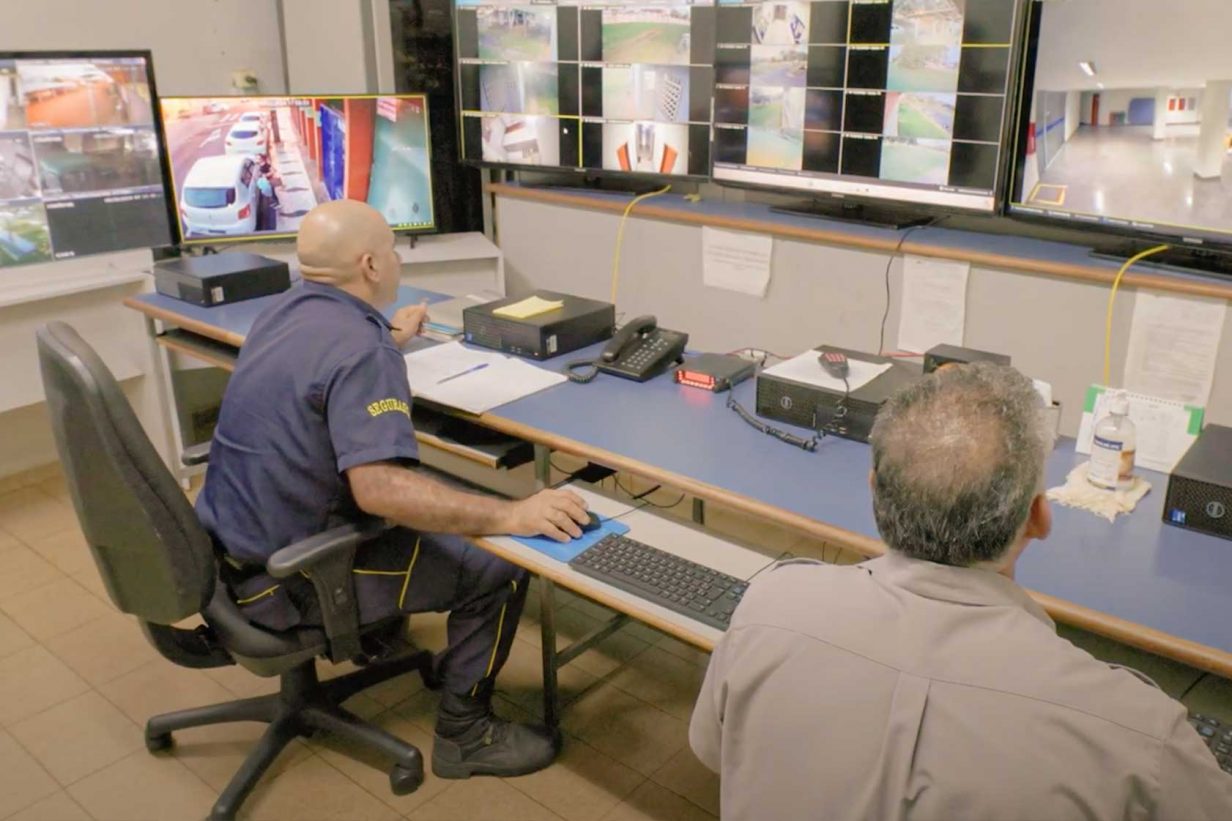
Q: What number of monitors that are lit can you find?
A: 5